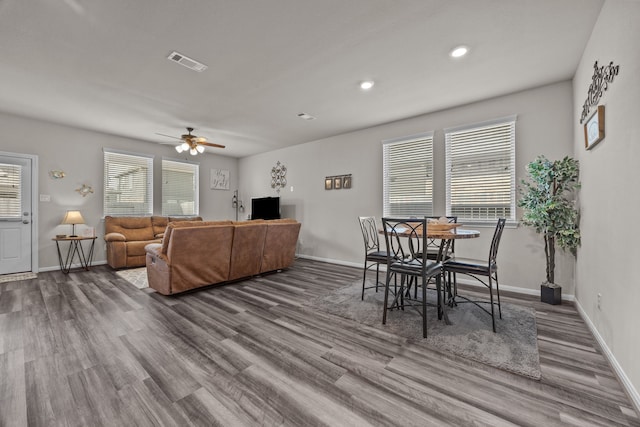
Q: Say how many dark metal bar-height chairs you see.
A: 4